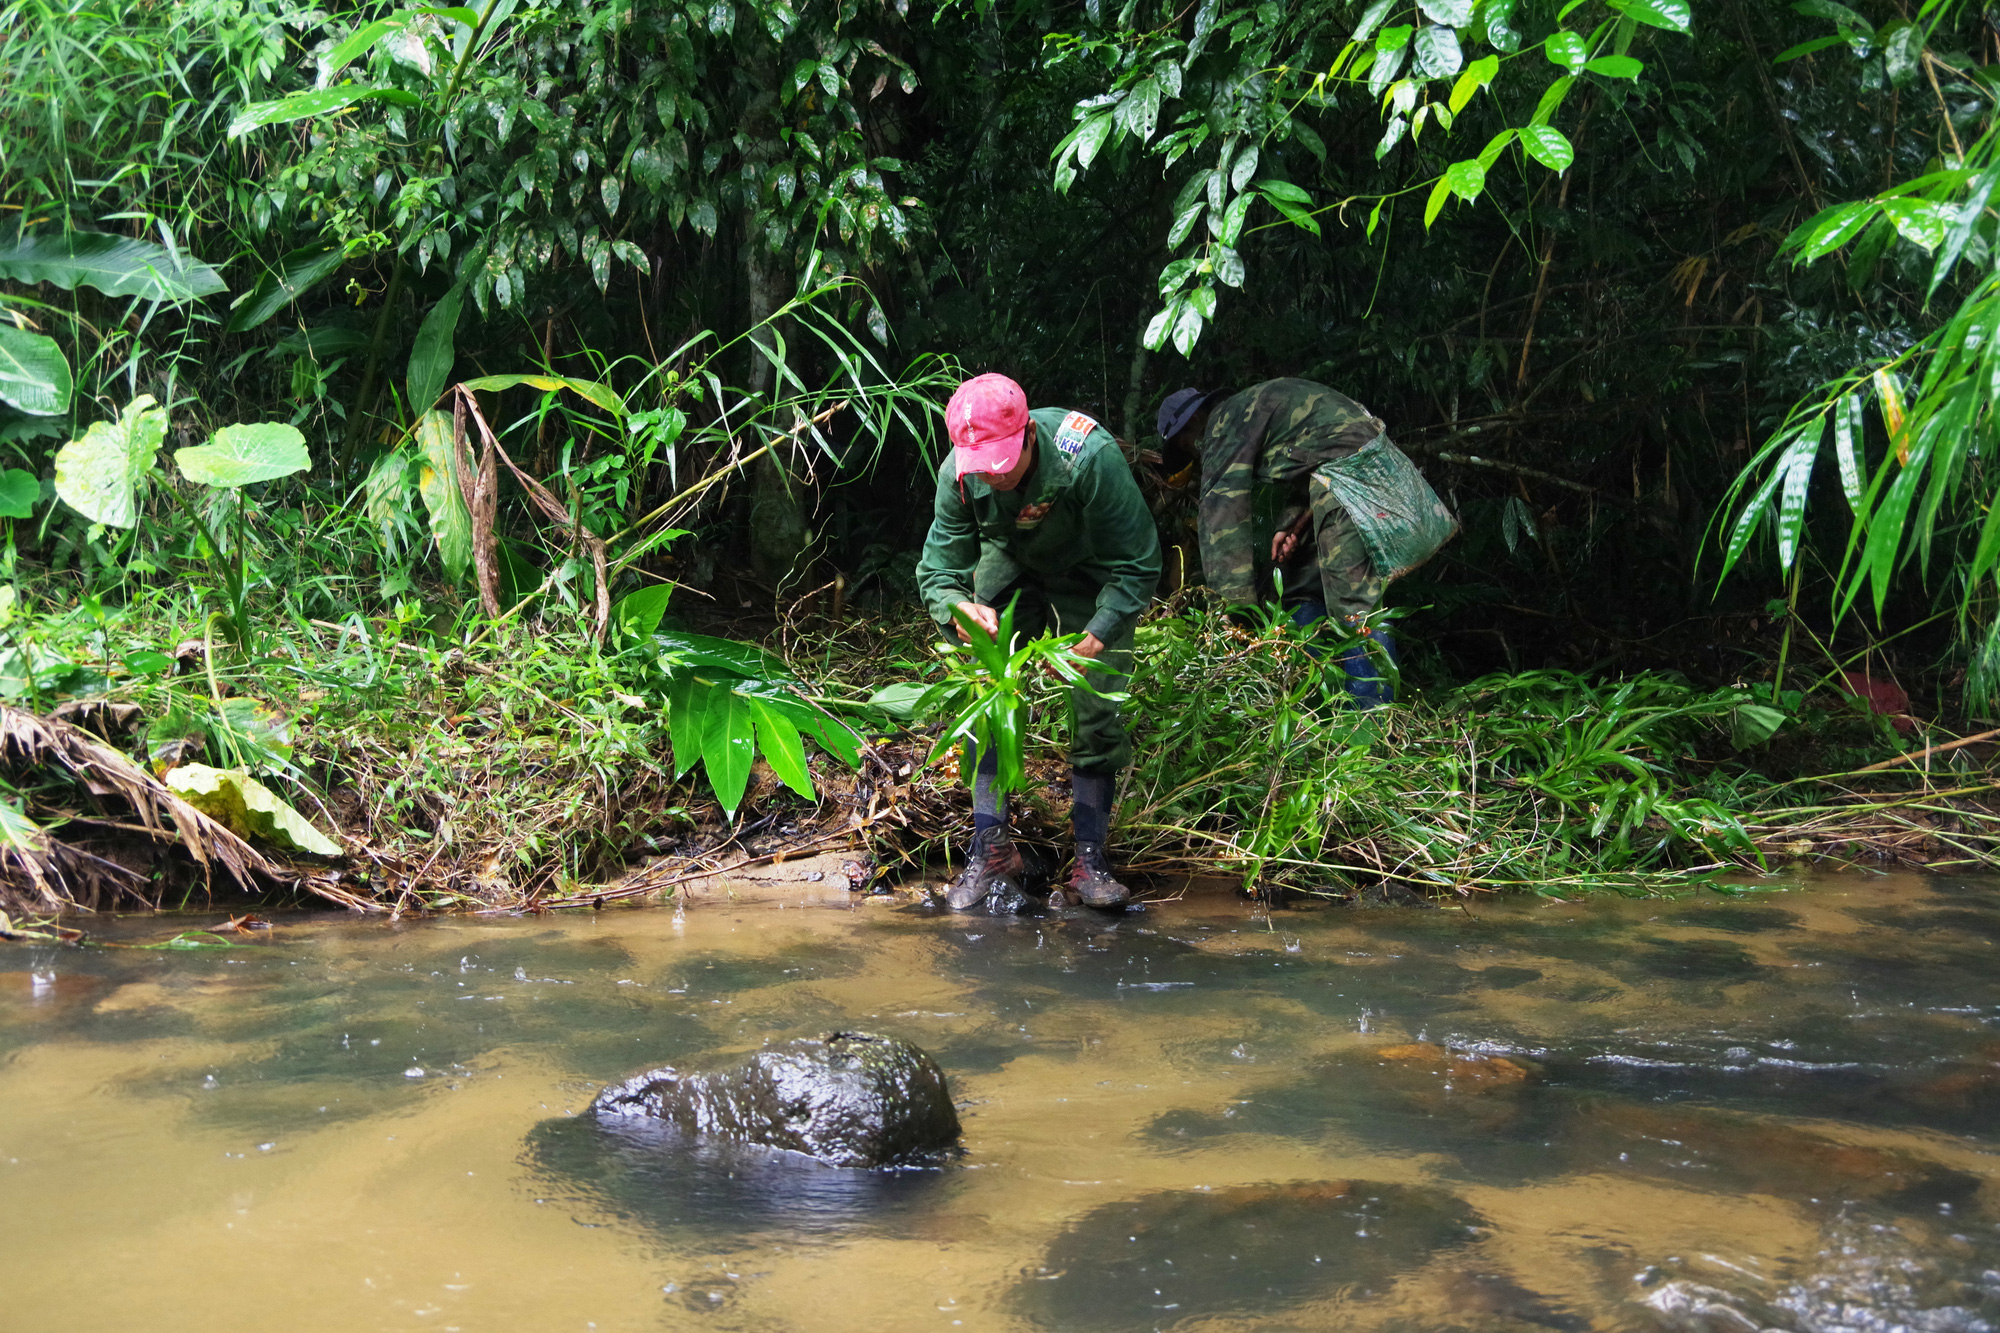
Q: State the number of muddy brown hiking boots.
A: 2